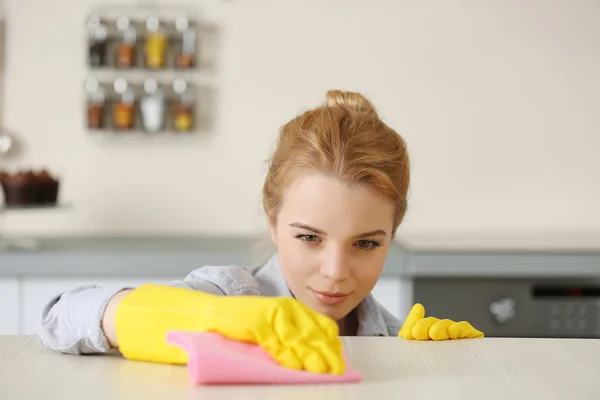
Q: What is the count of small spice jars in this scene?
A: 8